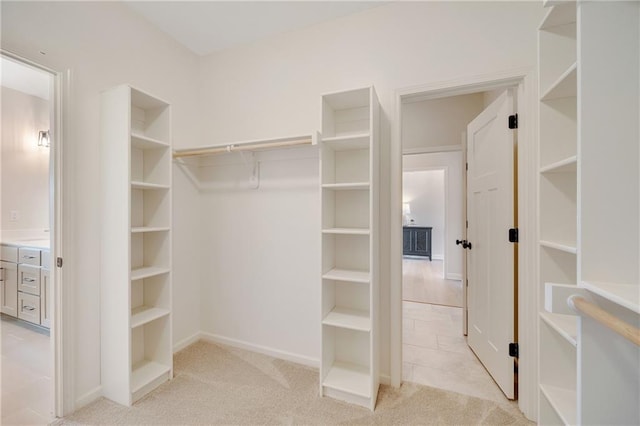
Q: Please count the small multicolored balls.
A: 0